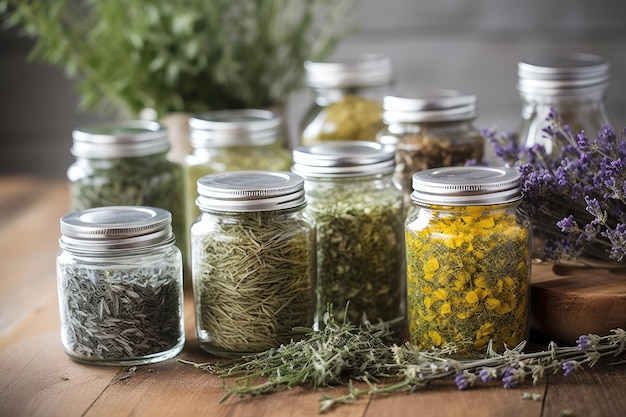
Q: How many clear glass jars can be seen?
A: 9